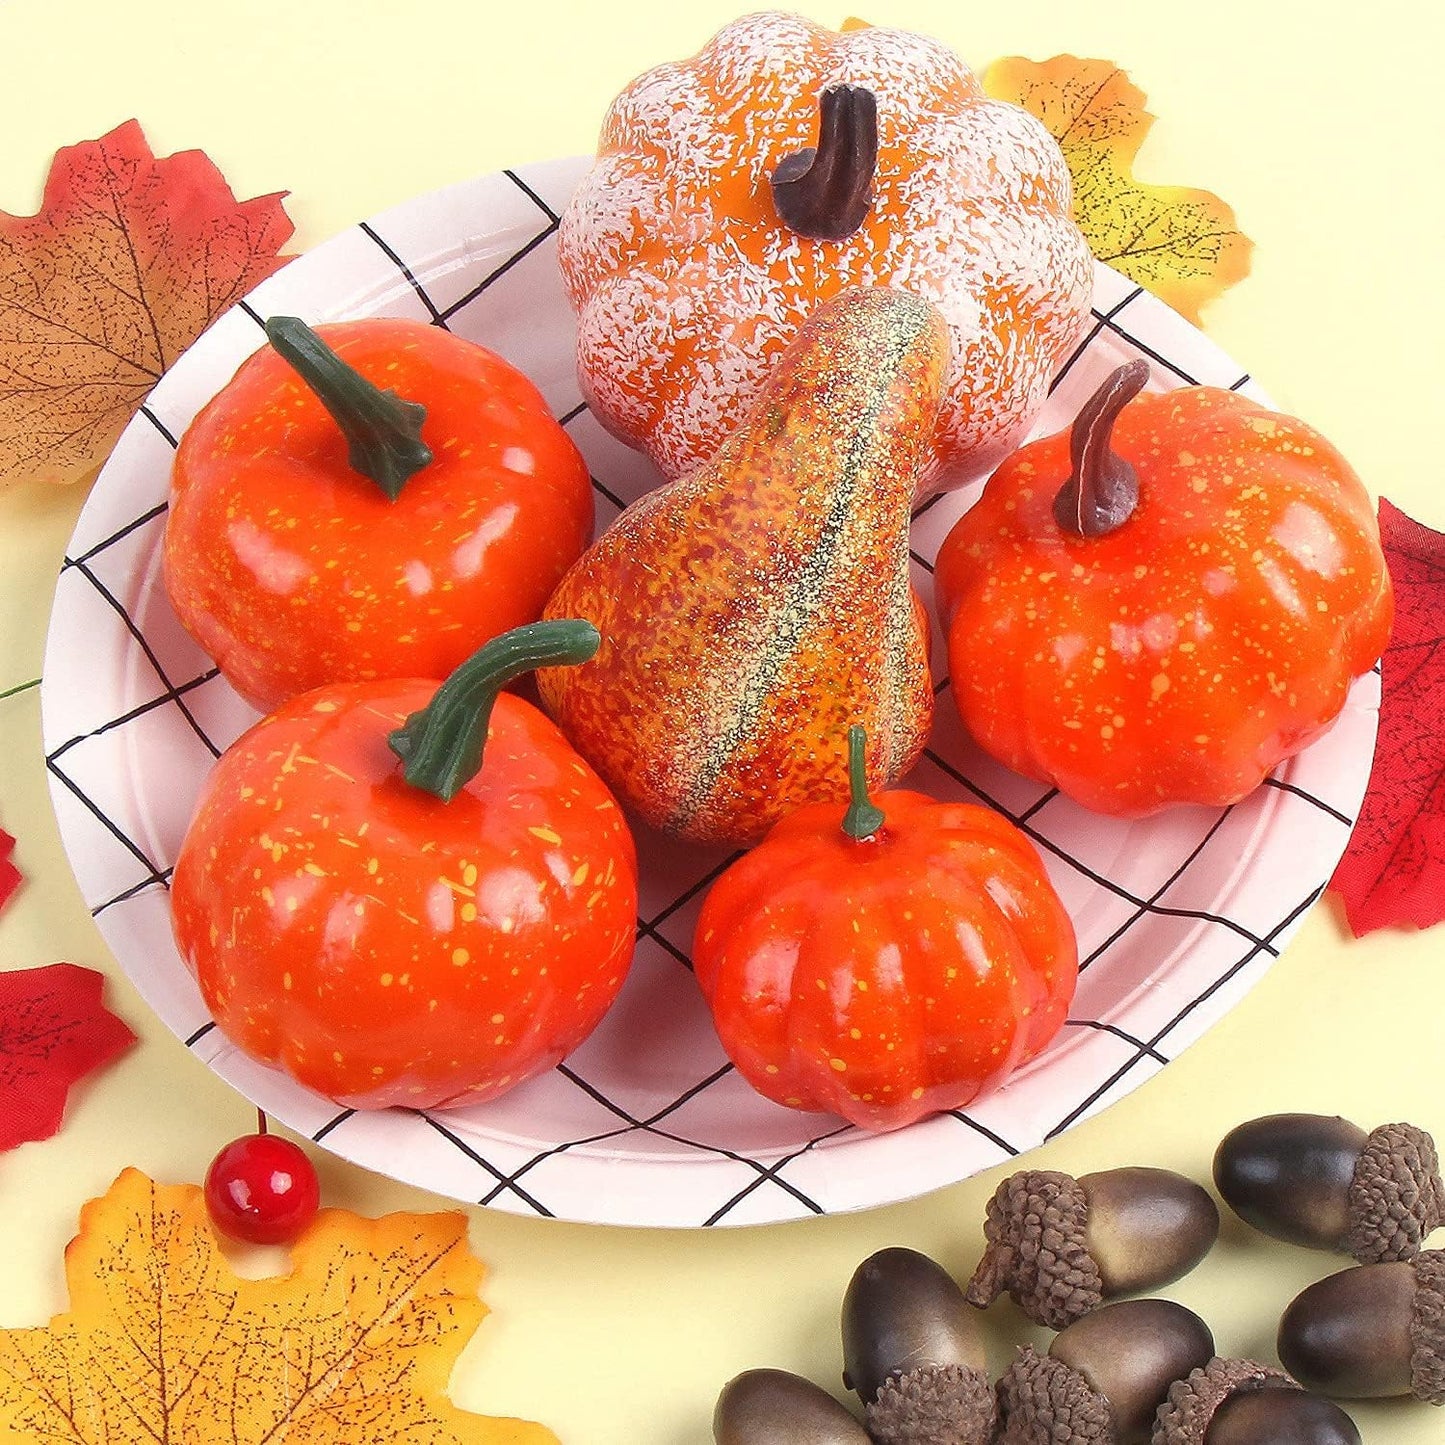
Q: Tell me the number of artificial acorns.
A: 7